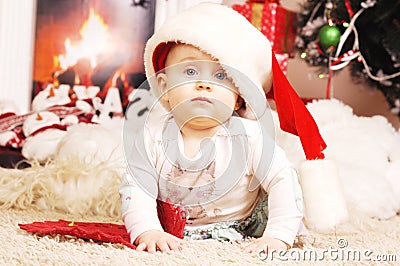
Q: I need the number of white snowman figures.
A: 2